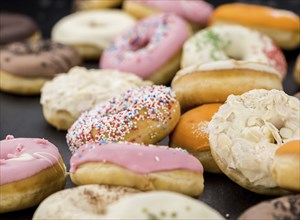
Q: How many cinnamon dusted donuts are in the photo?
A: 1